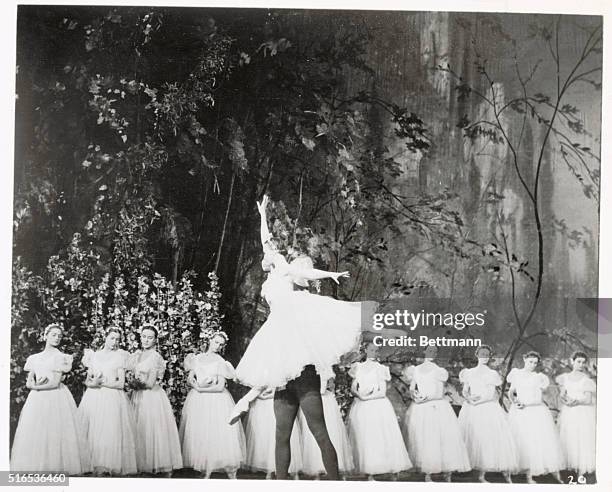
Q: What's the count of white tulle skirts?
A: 12